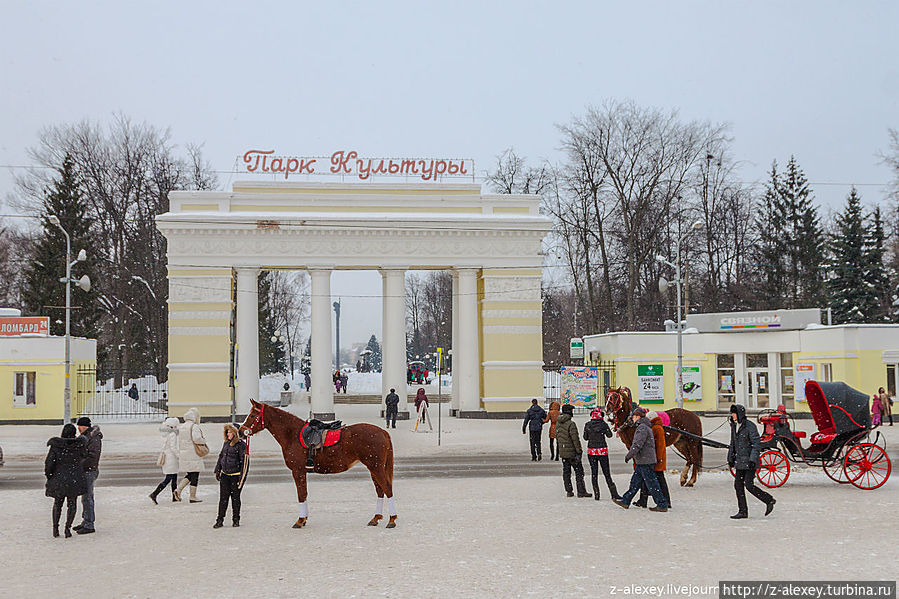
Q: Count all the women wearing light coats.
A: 2